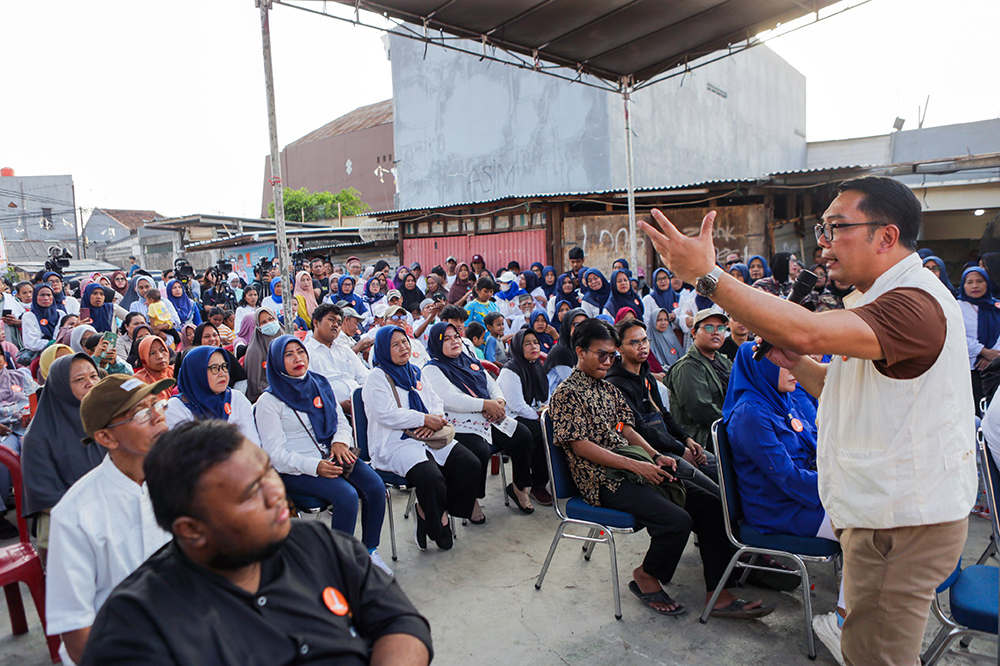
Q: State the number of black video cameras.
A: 5